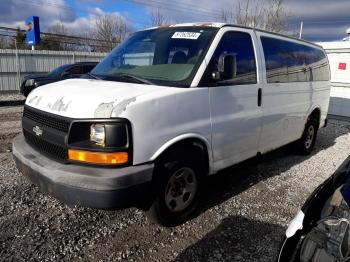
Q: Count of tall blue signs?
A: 1